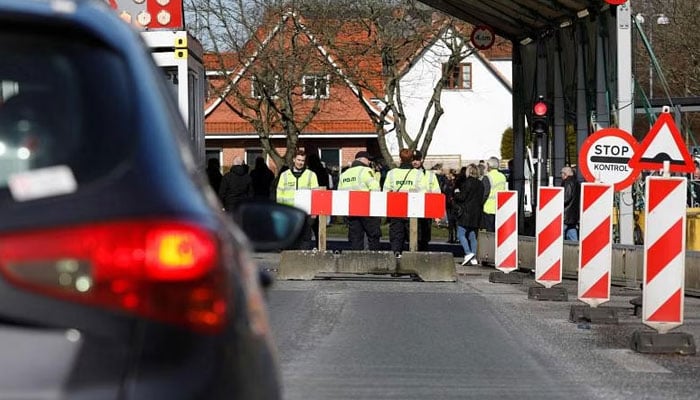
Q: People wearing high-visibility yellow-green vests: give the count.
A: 5